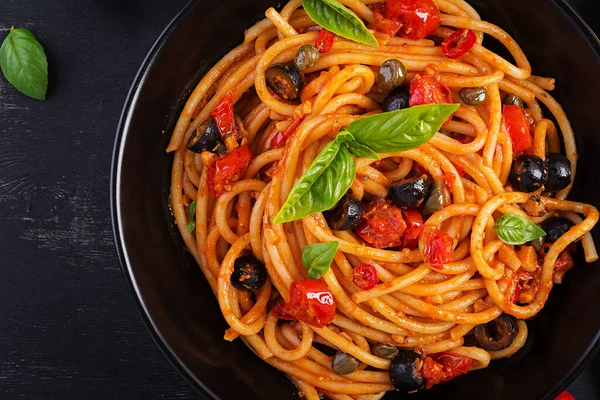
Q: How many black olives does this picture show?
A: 11